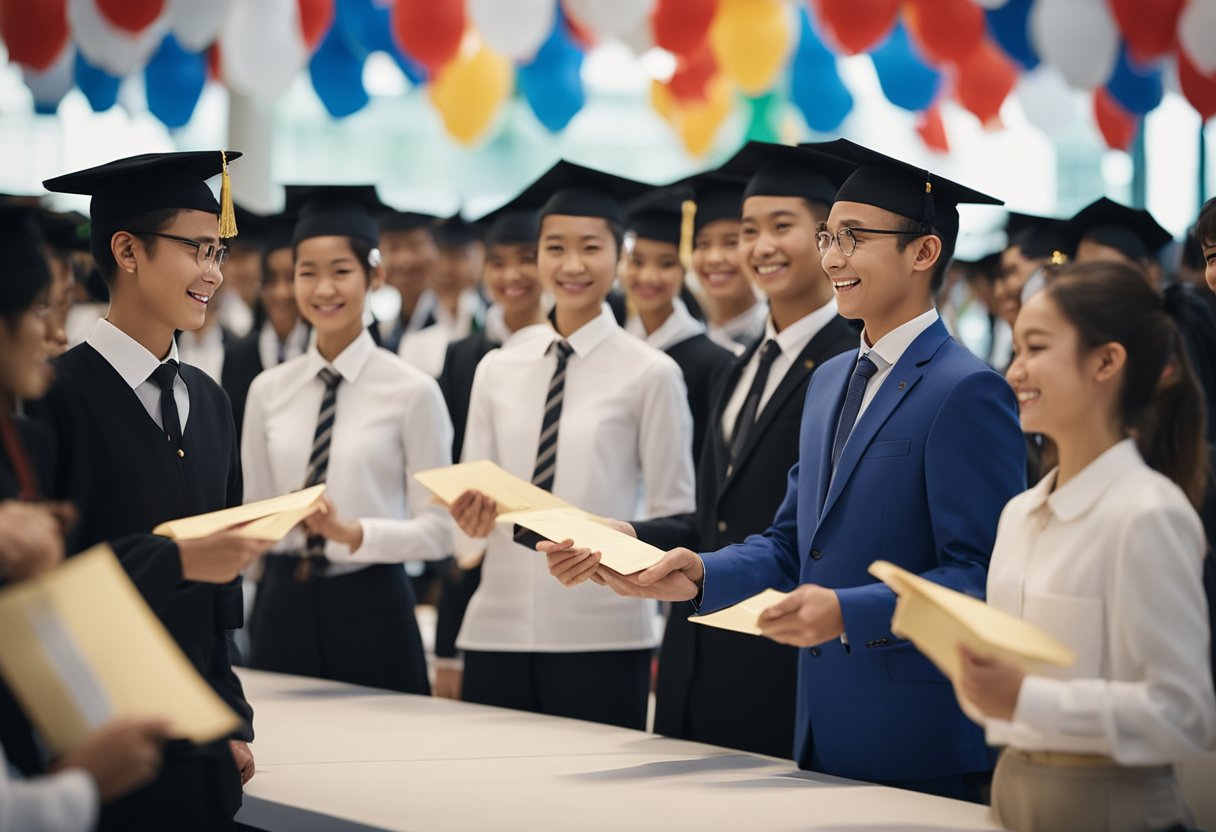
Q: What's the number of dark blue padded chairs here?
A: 0